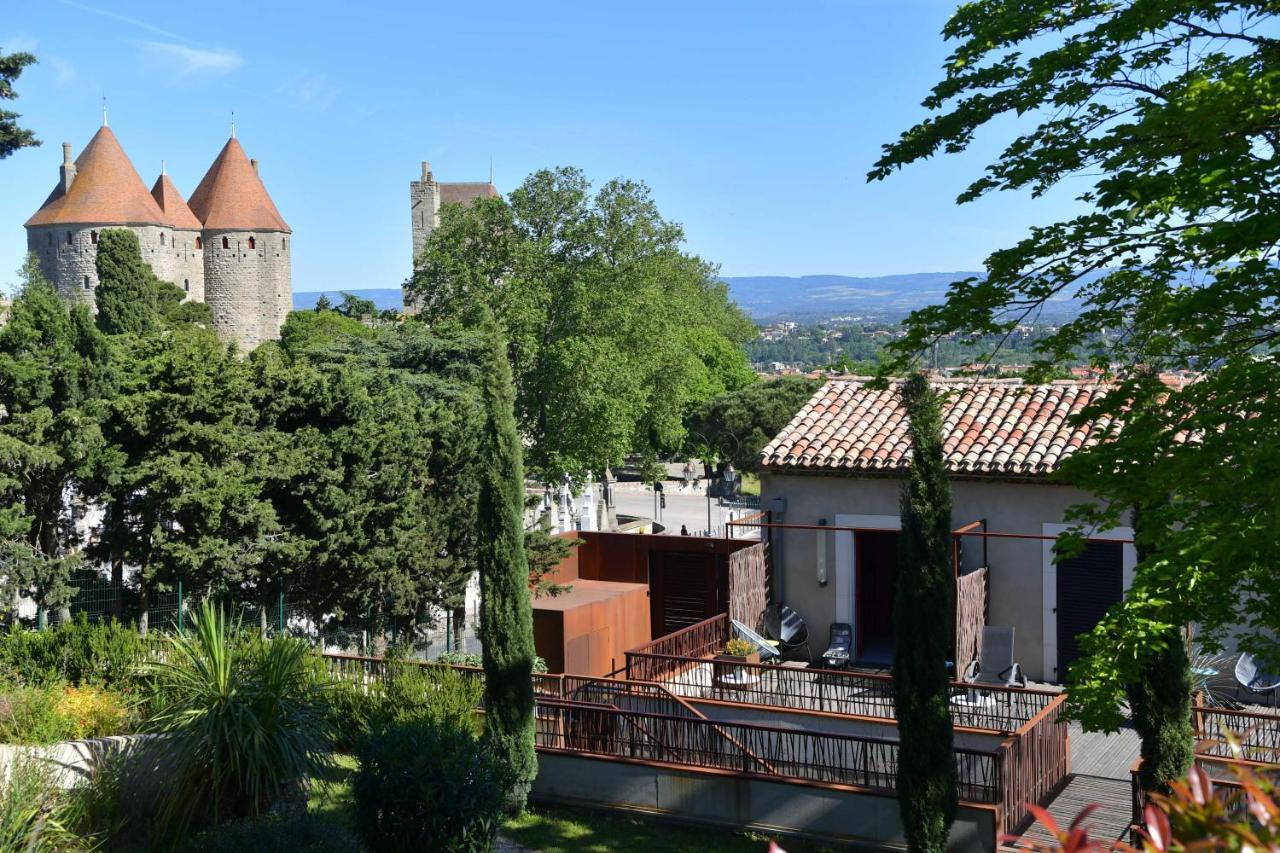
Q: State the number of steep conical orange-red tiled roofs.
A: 3